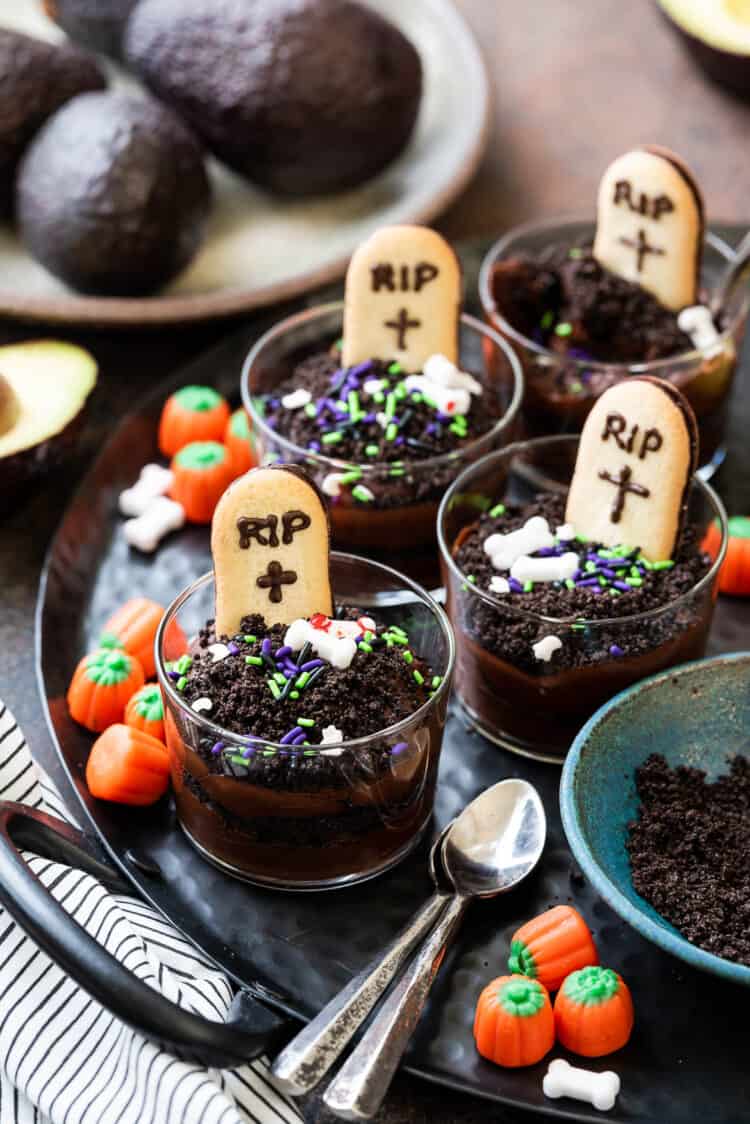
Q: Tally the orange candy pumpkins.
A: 11